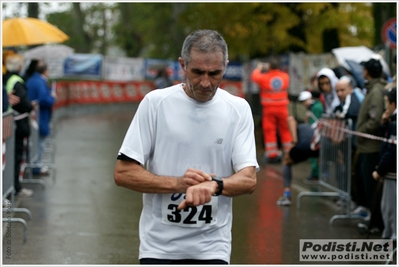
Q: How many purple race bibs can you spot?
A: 0